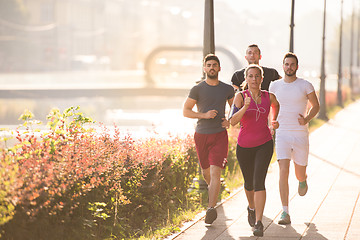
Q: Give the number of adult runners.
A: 4